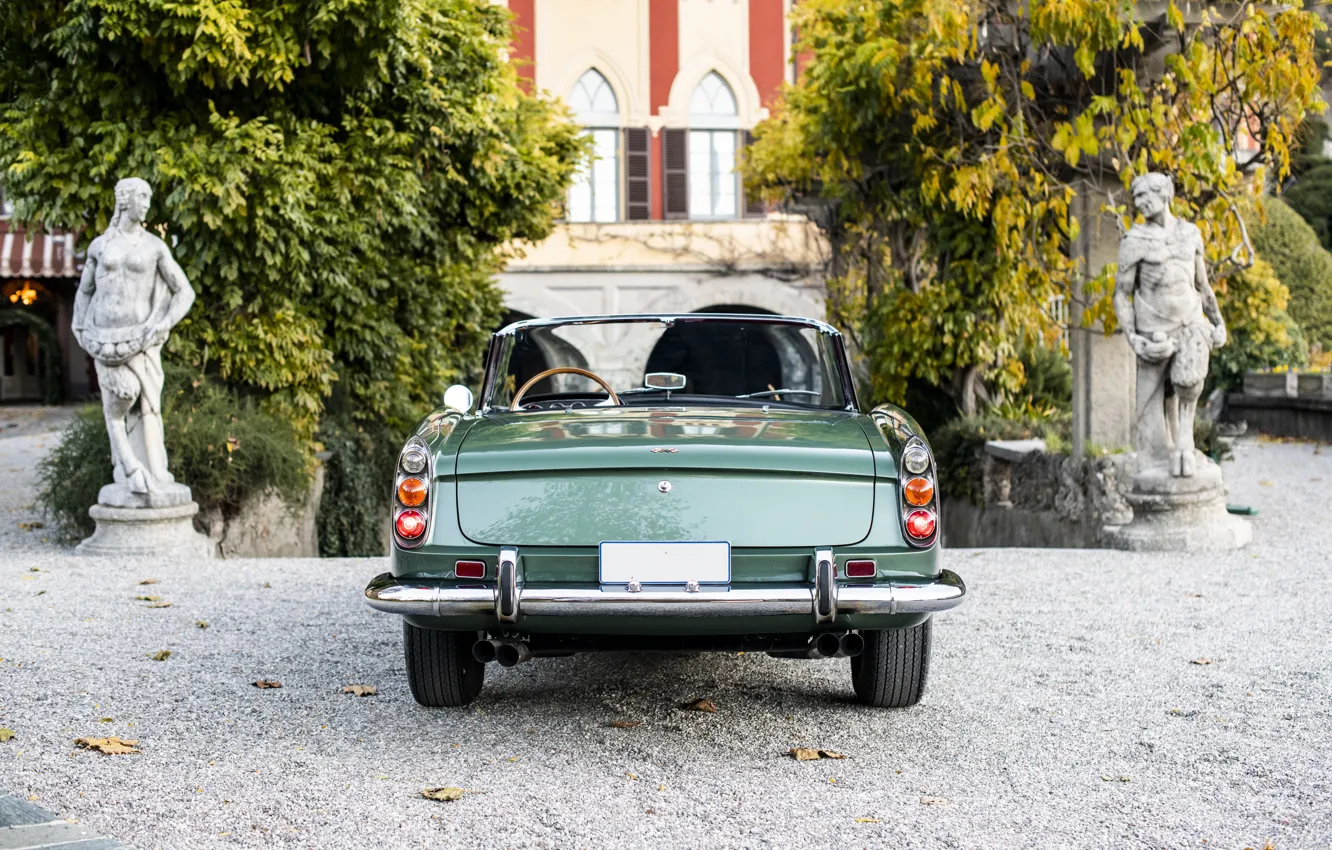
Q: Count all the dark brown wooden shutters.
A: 3